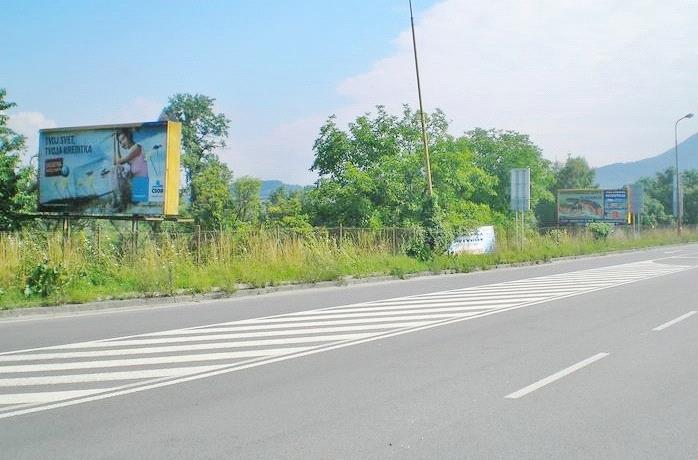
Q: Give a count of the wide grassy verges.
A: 1